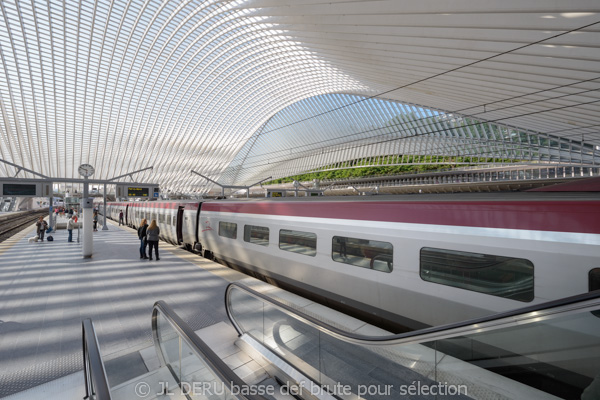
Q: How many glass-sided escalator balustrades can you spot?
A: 3